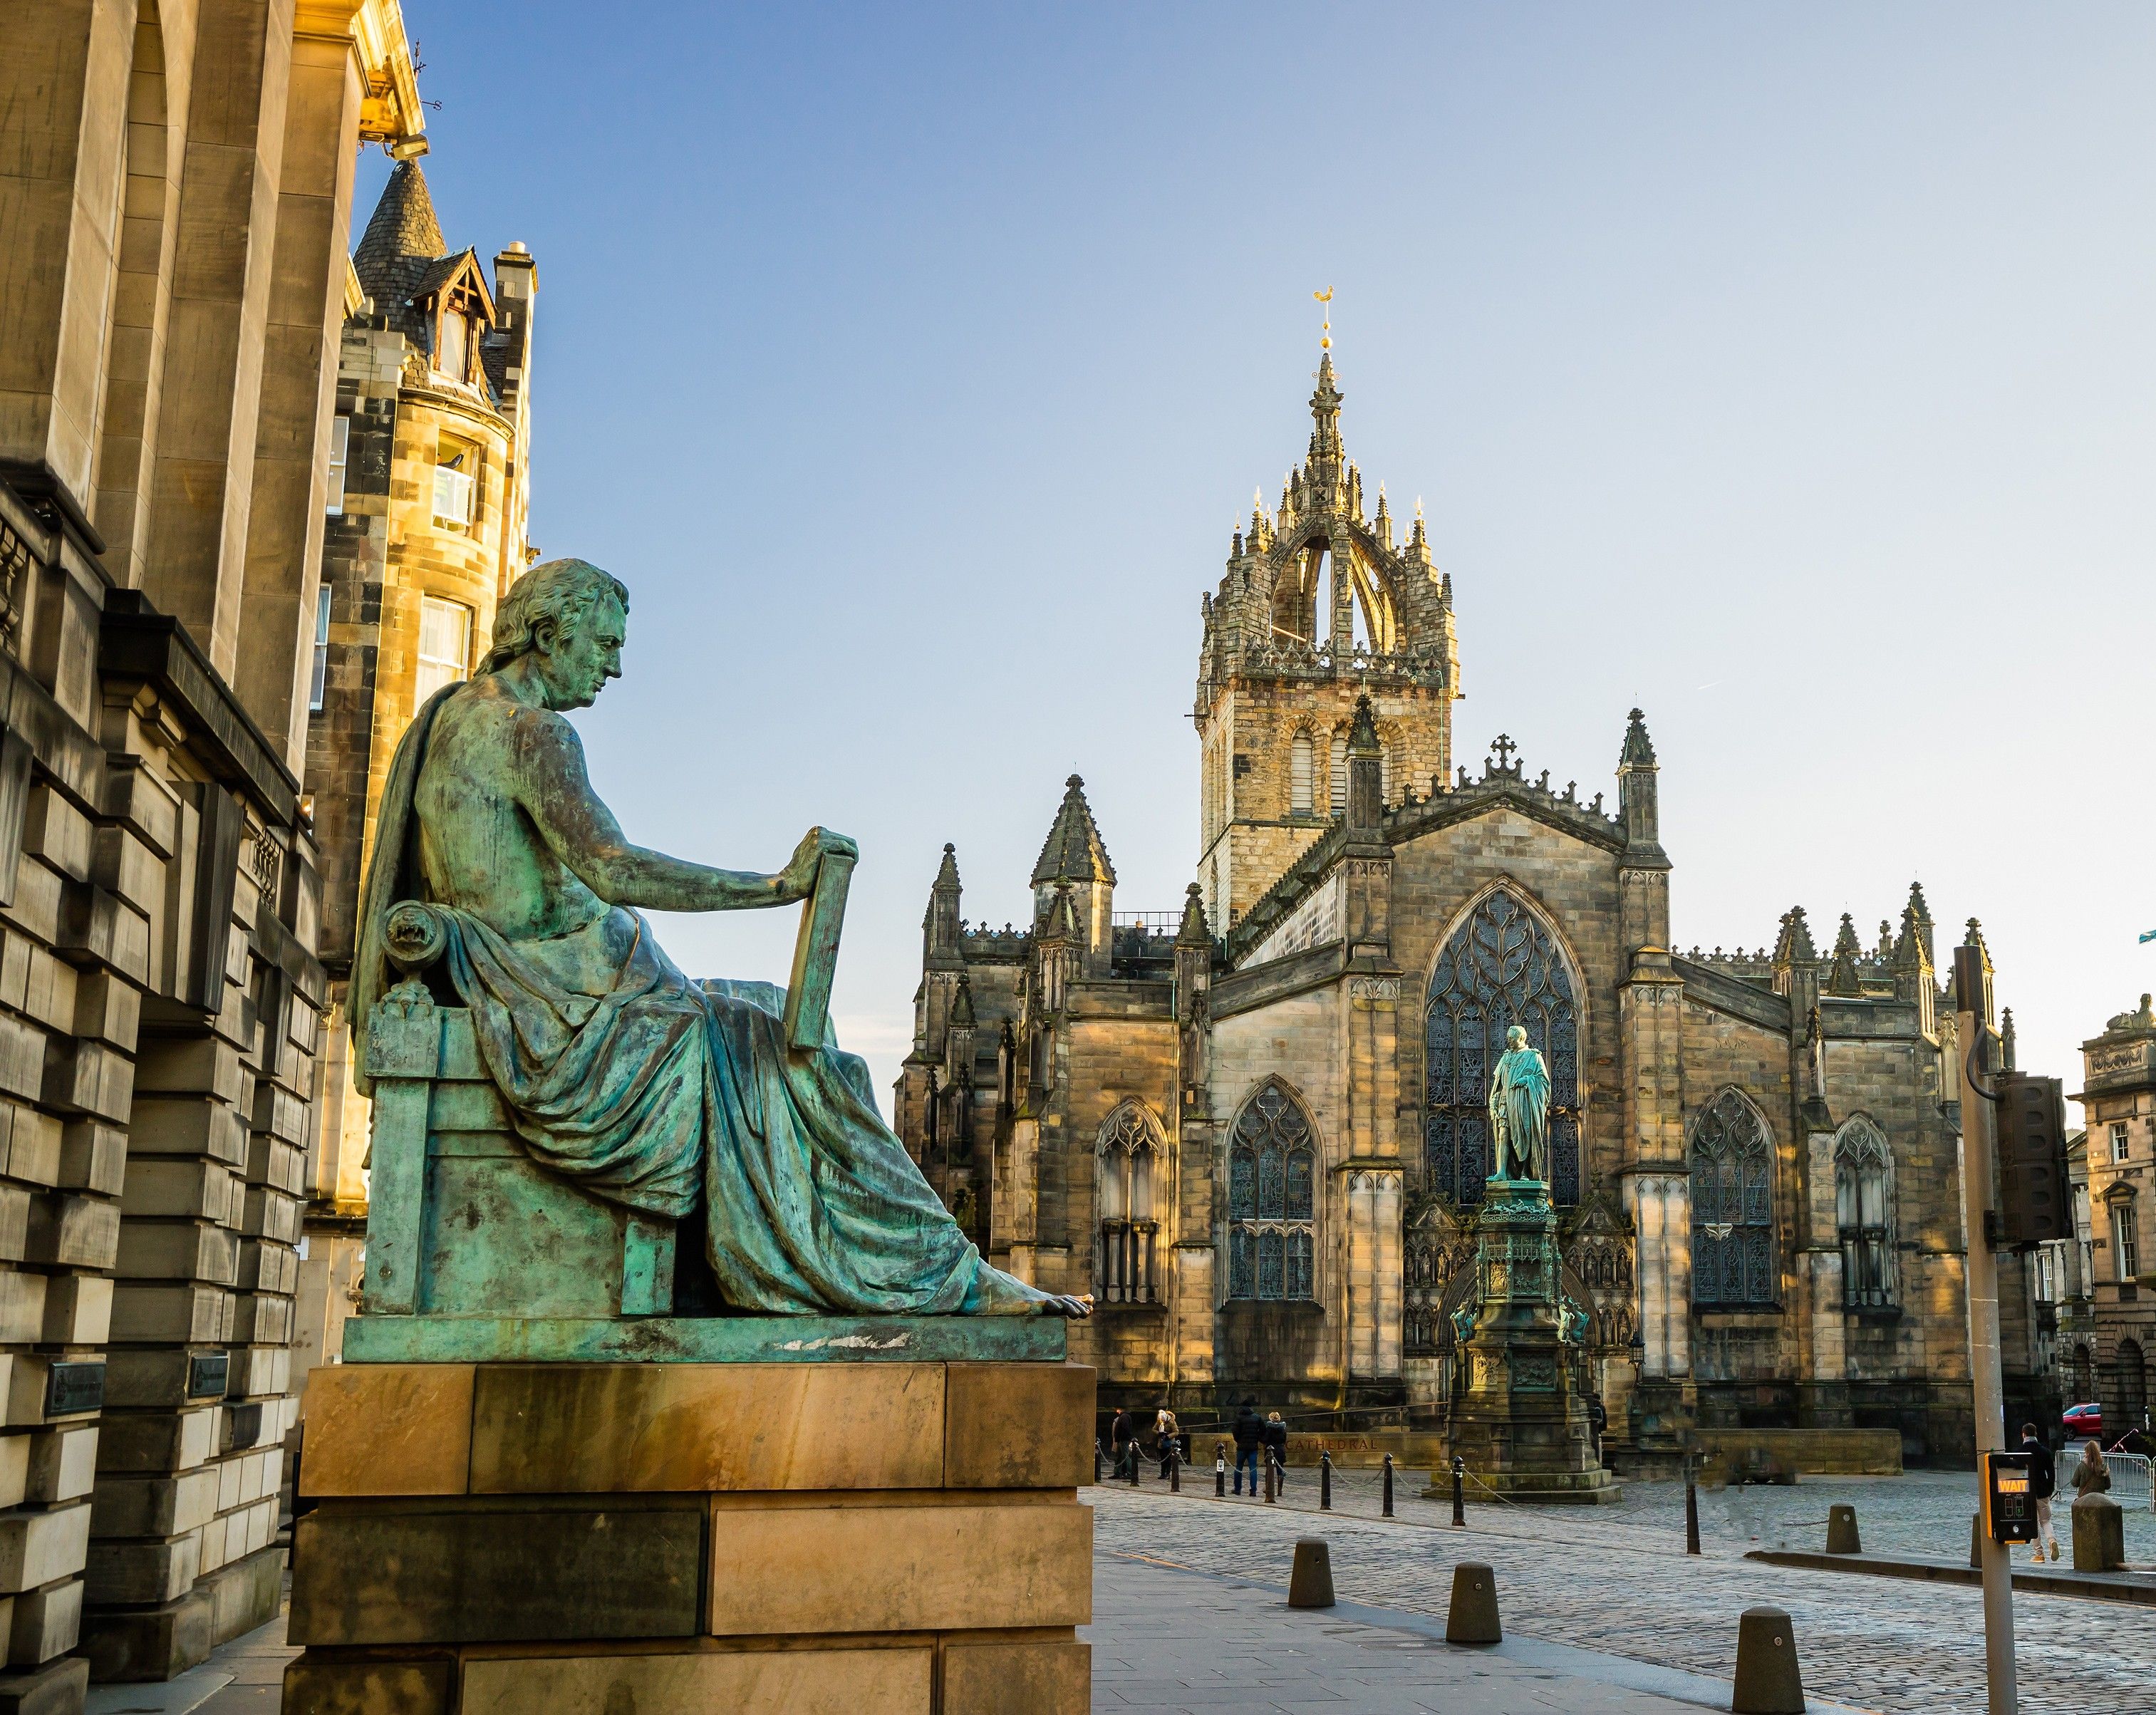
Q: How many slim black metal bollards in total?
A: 9